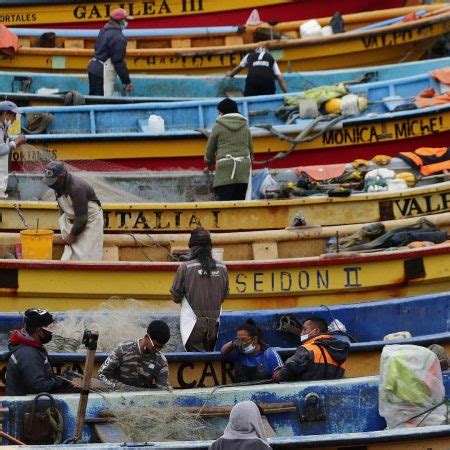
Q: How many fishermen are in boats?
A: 11